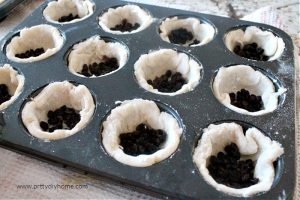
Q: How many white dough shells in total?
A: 12